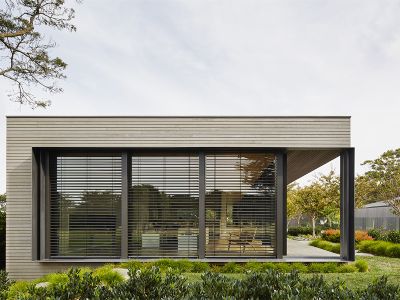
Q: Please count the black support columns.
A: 5